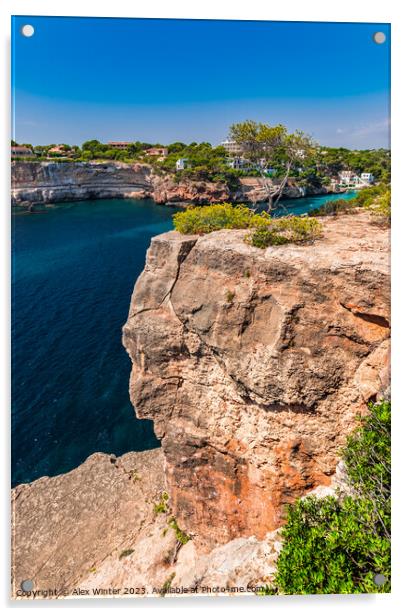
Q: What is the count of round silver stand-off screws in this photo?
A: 4